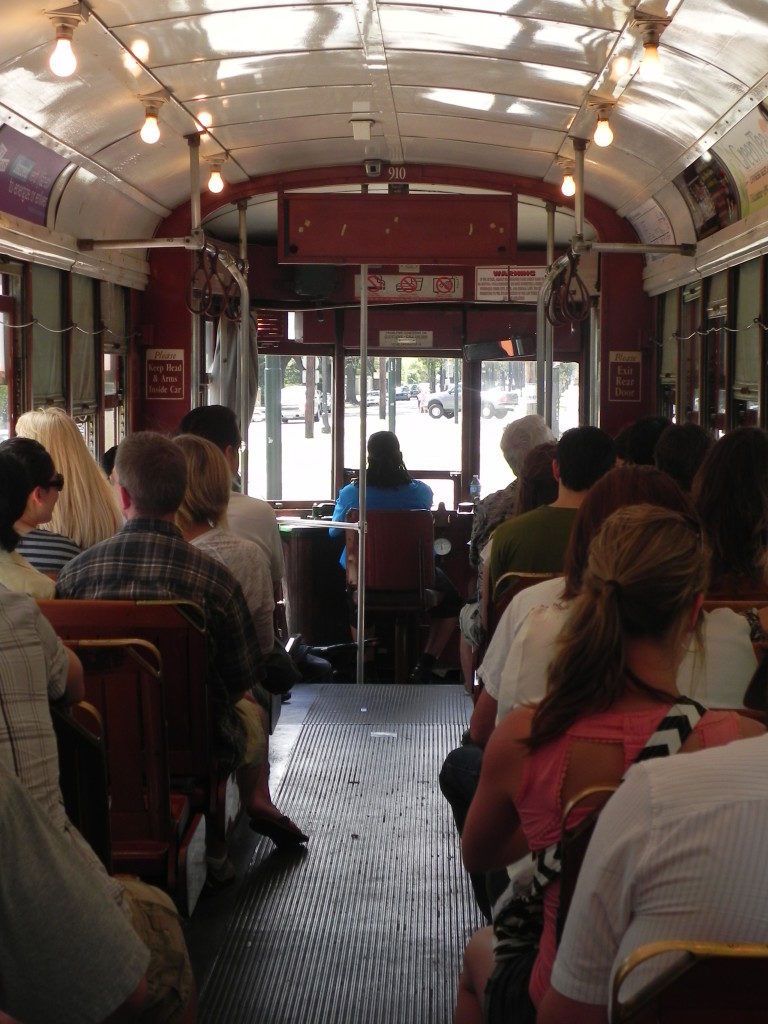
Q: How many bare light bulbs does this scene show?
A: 6